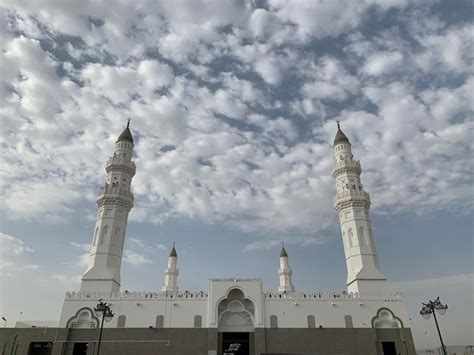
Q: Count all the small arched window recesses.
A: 6